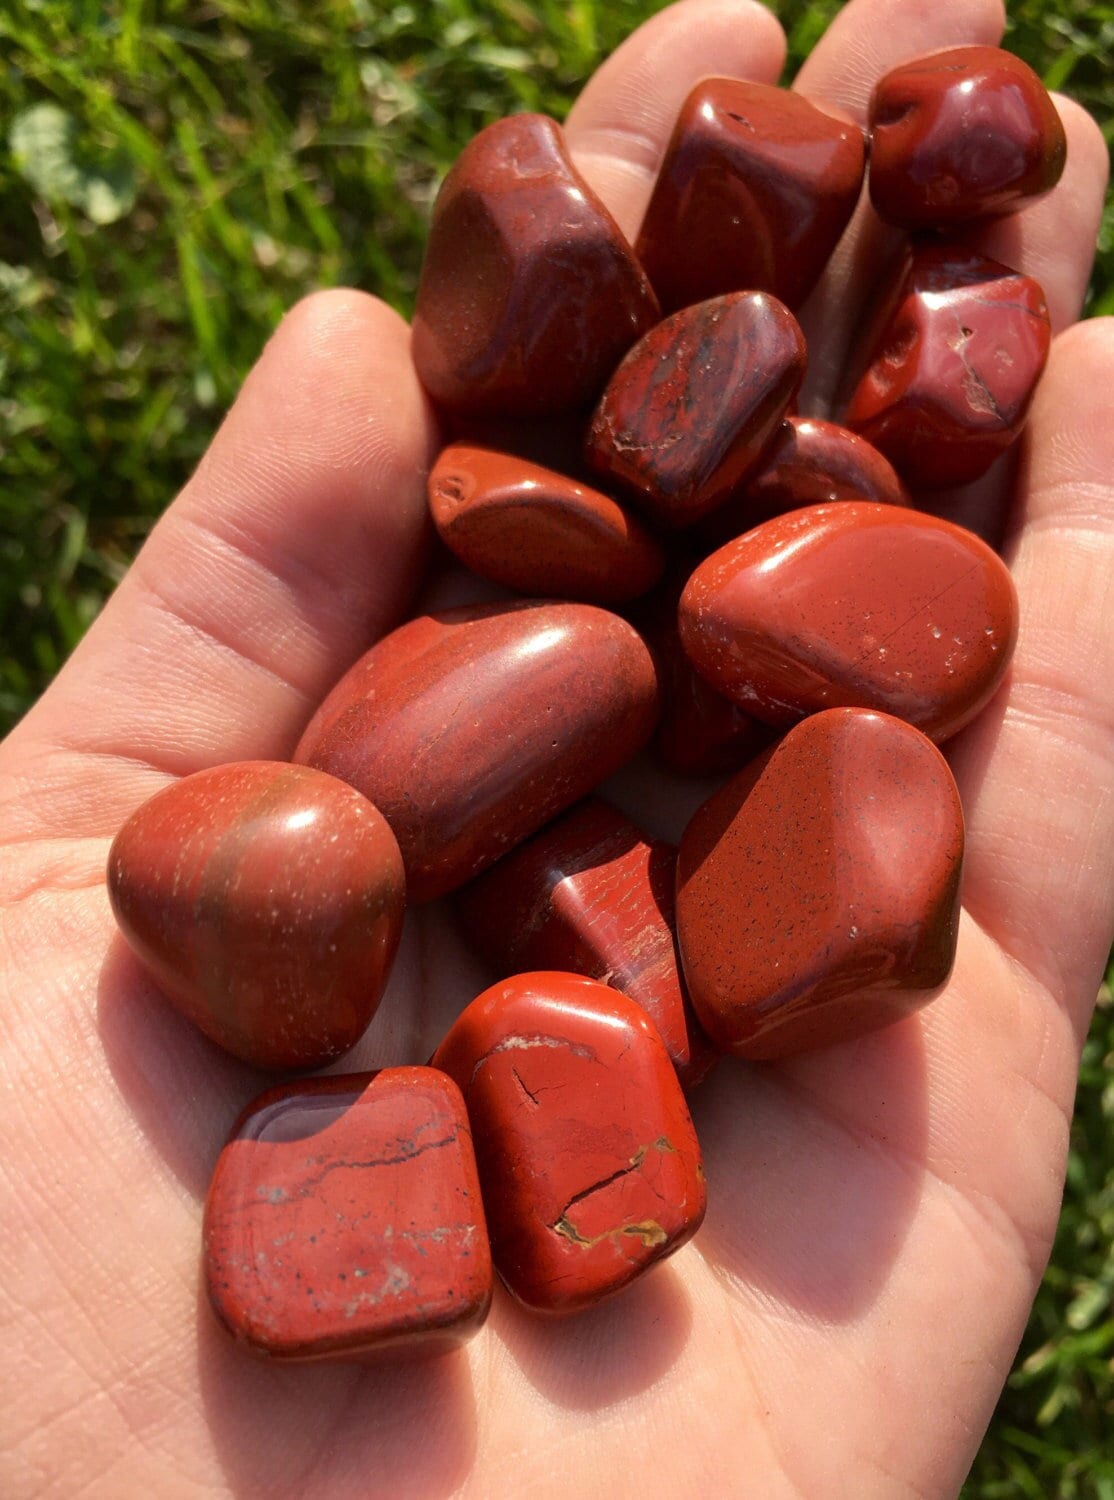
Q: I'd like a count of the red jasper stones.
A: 15